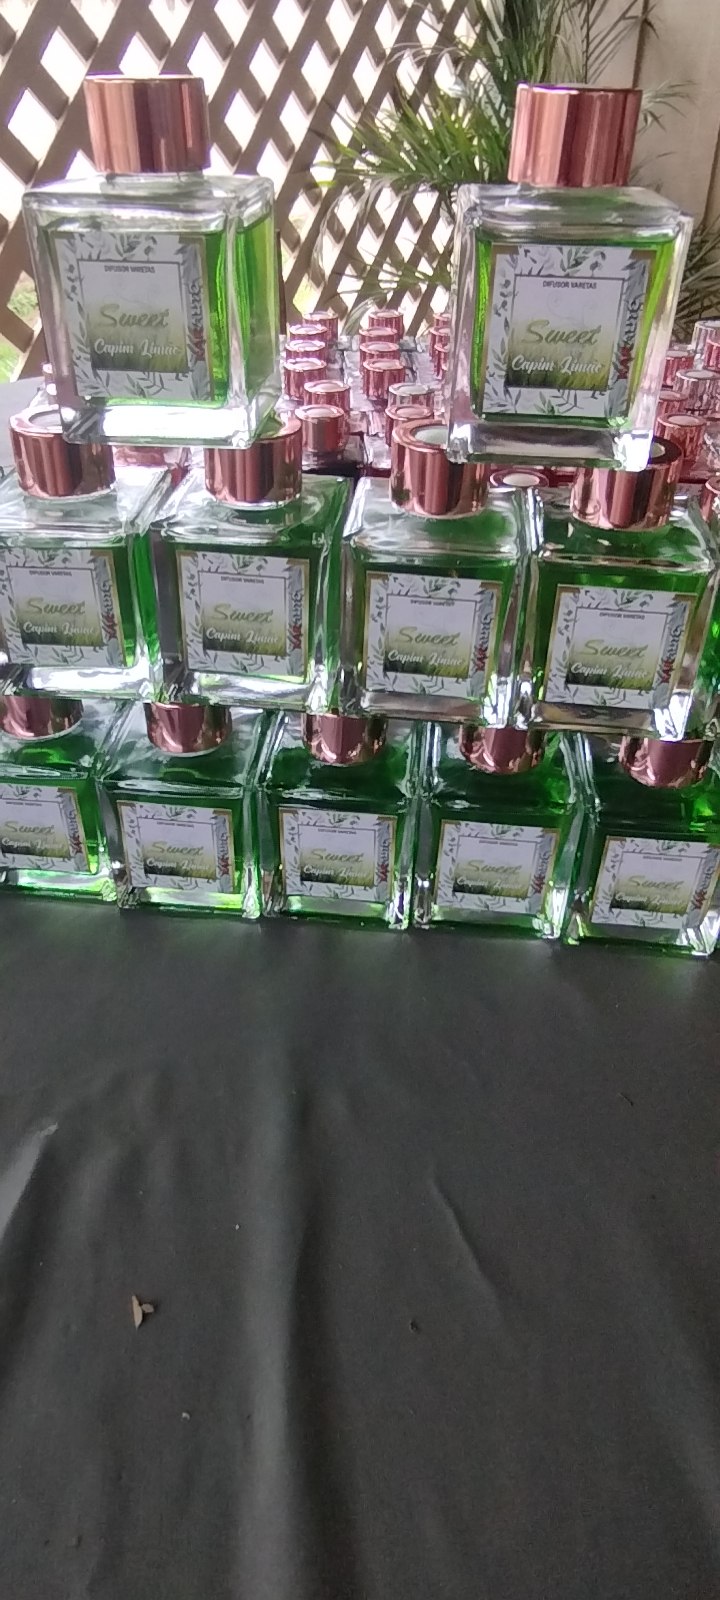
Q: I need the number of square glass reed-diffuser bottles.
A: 11